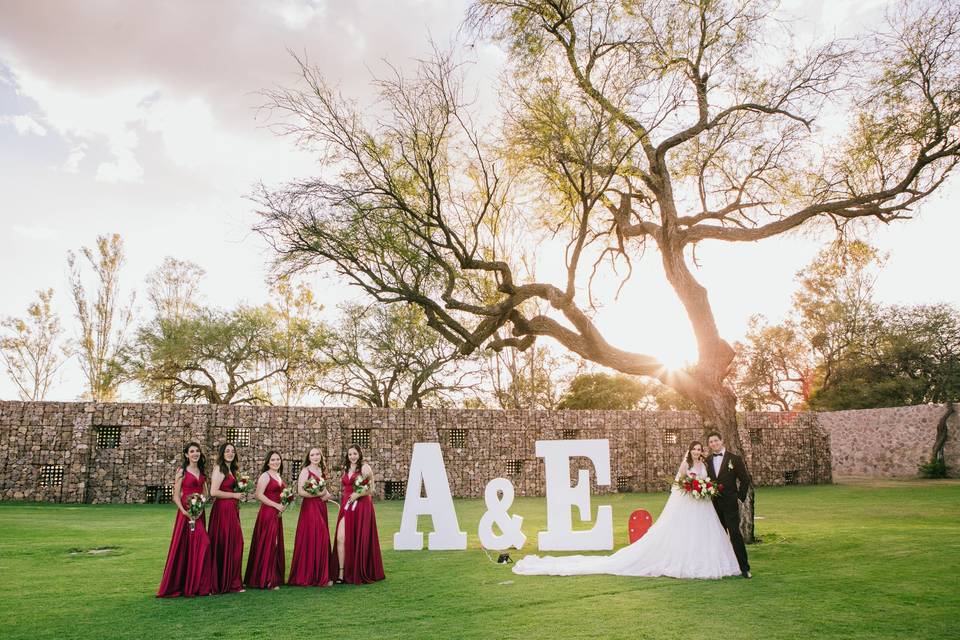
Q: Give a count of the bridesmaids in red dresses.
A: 5